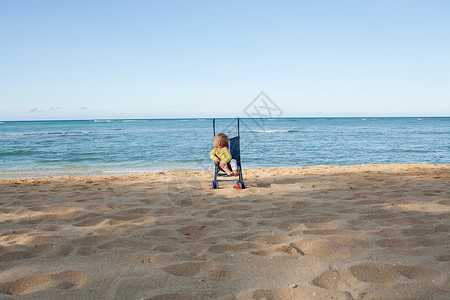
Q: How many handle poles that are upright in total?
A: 2